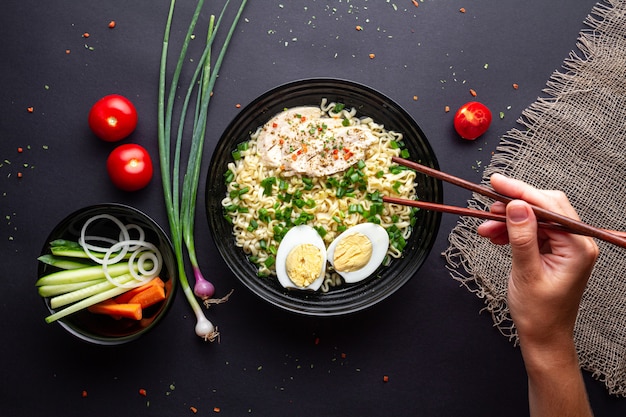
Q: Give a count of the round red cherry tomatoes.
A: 3